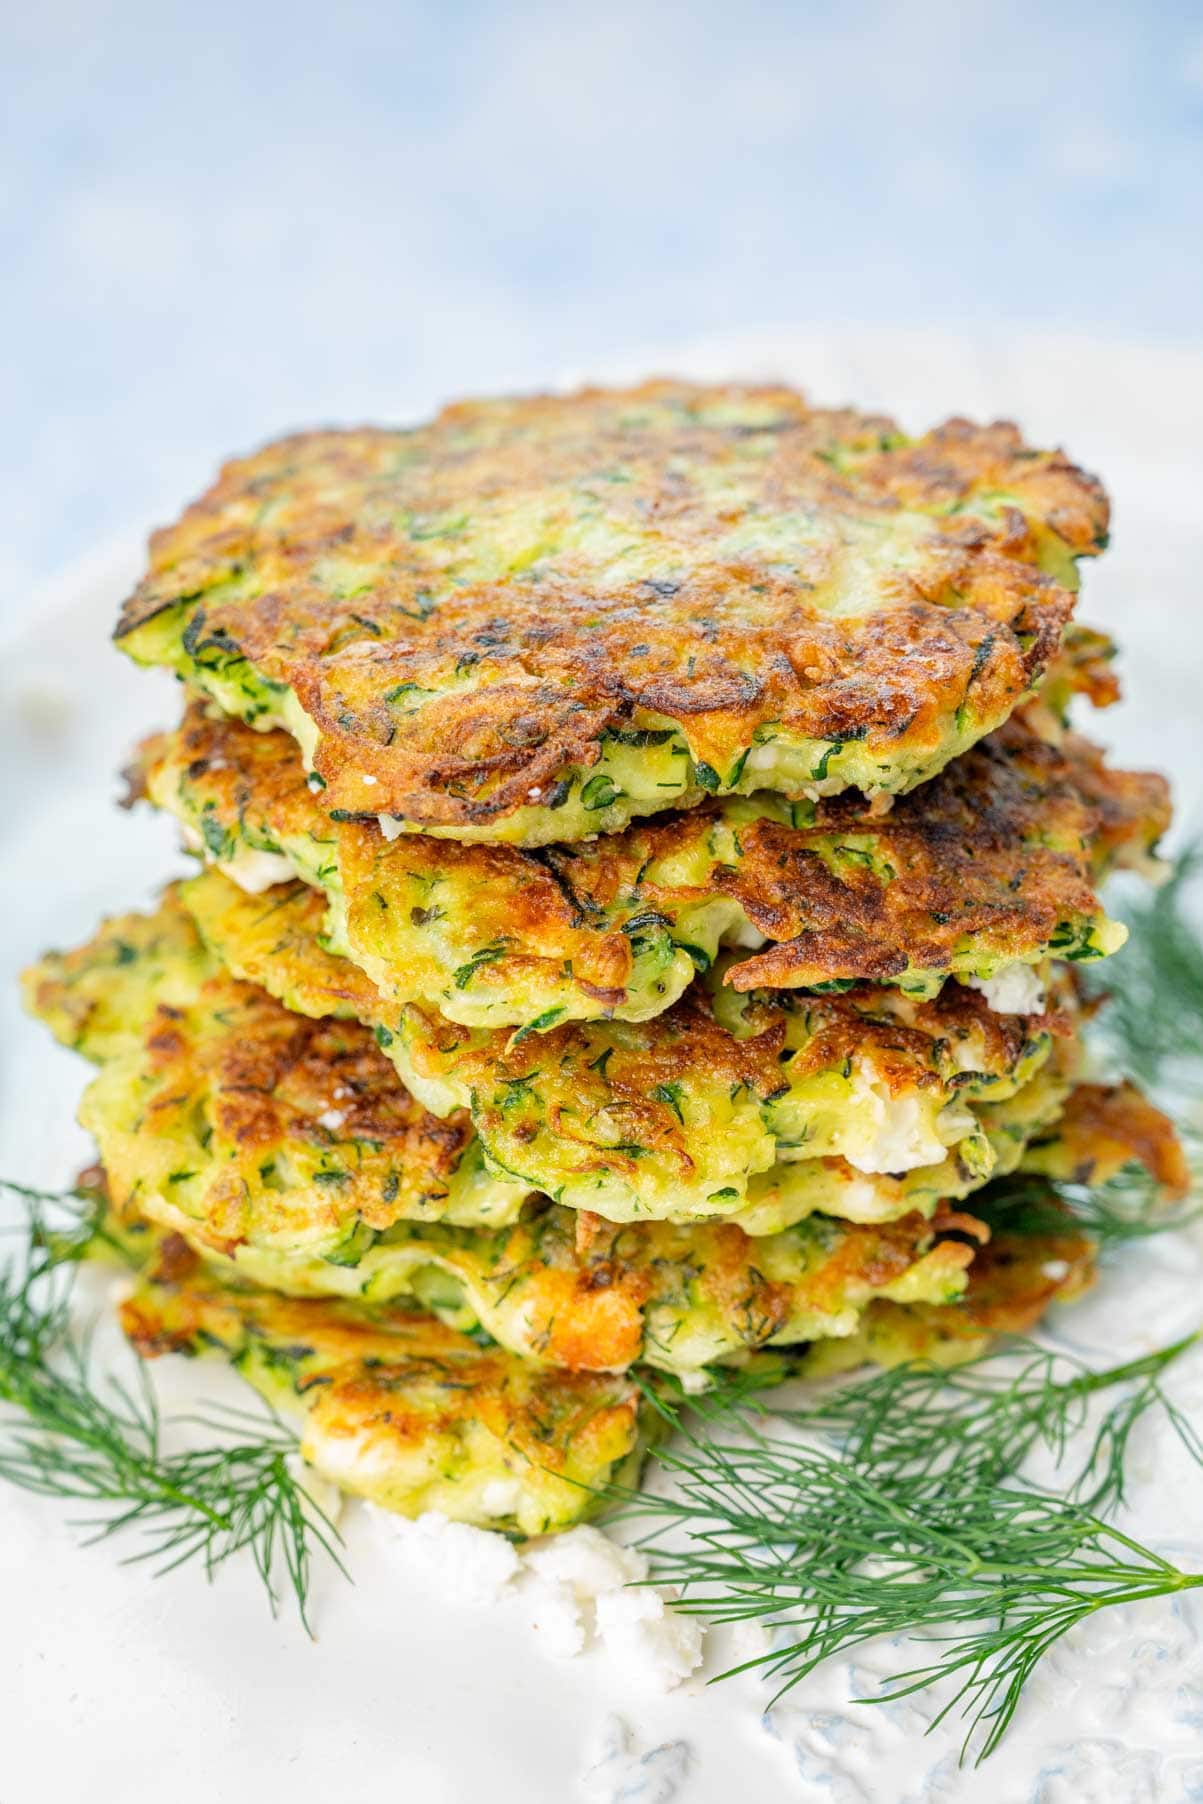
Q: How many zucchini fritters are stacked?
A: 6